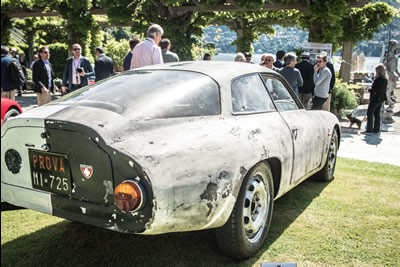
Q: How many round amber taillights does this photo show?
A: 1